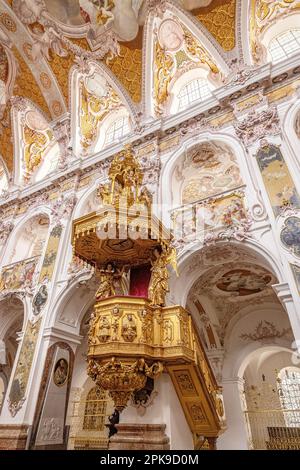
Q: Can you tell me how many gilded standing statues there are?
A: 2